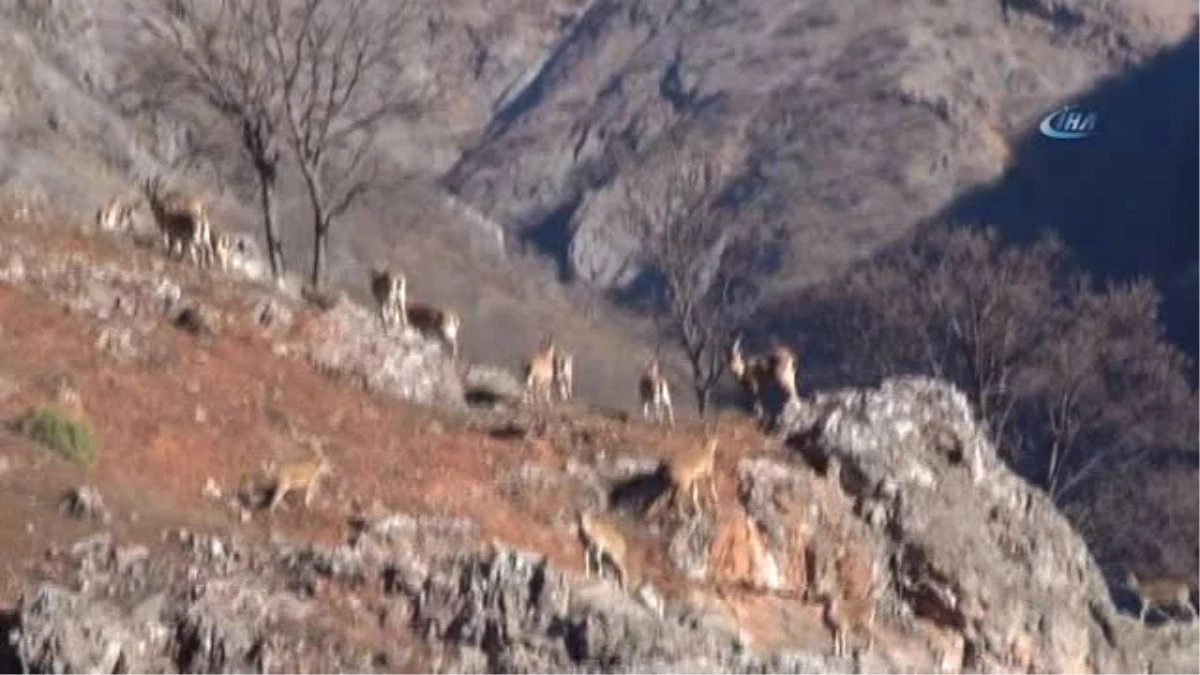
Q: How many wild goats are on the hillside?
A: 14